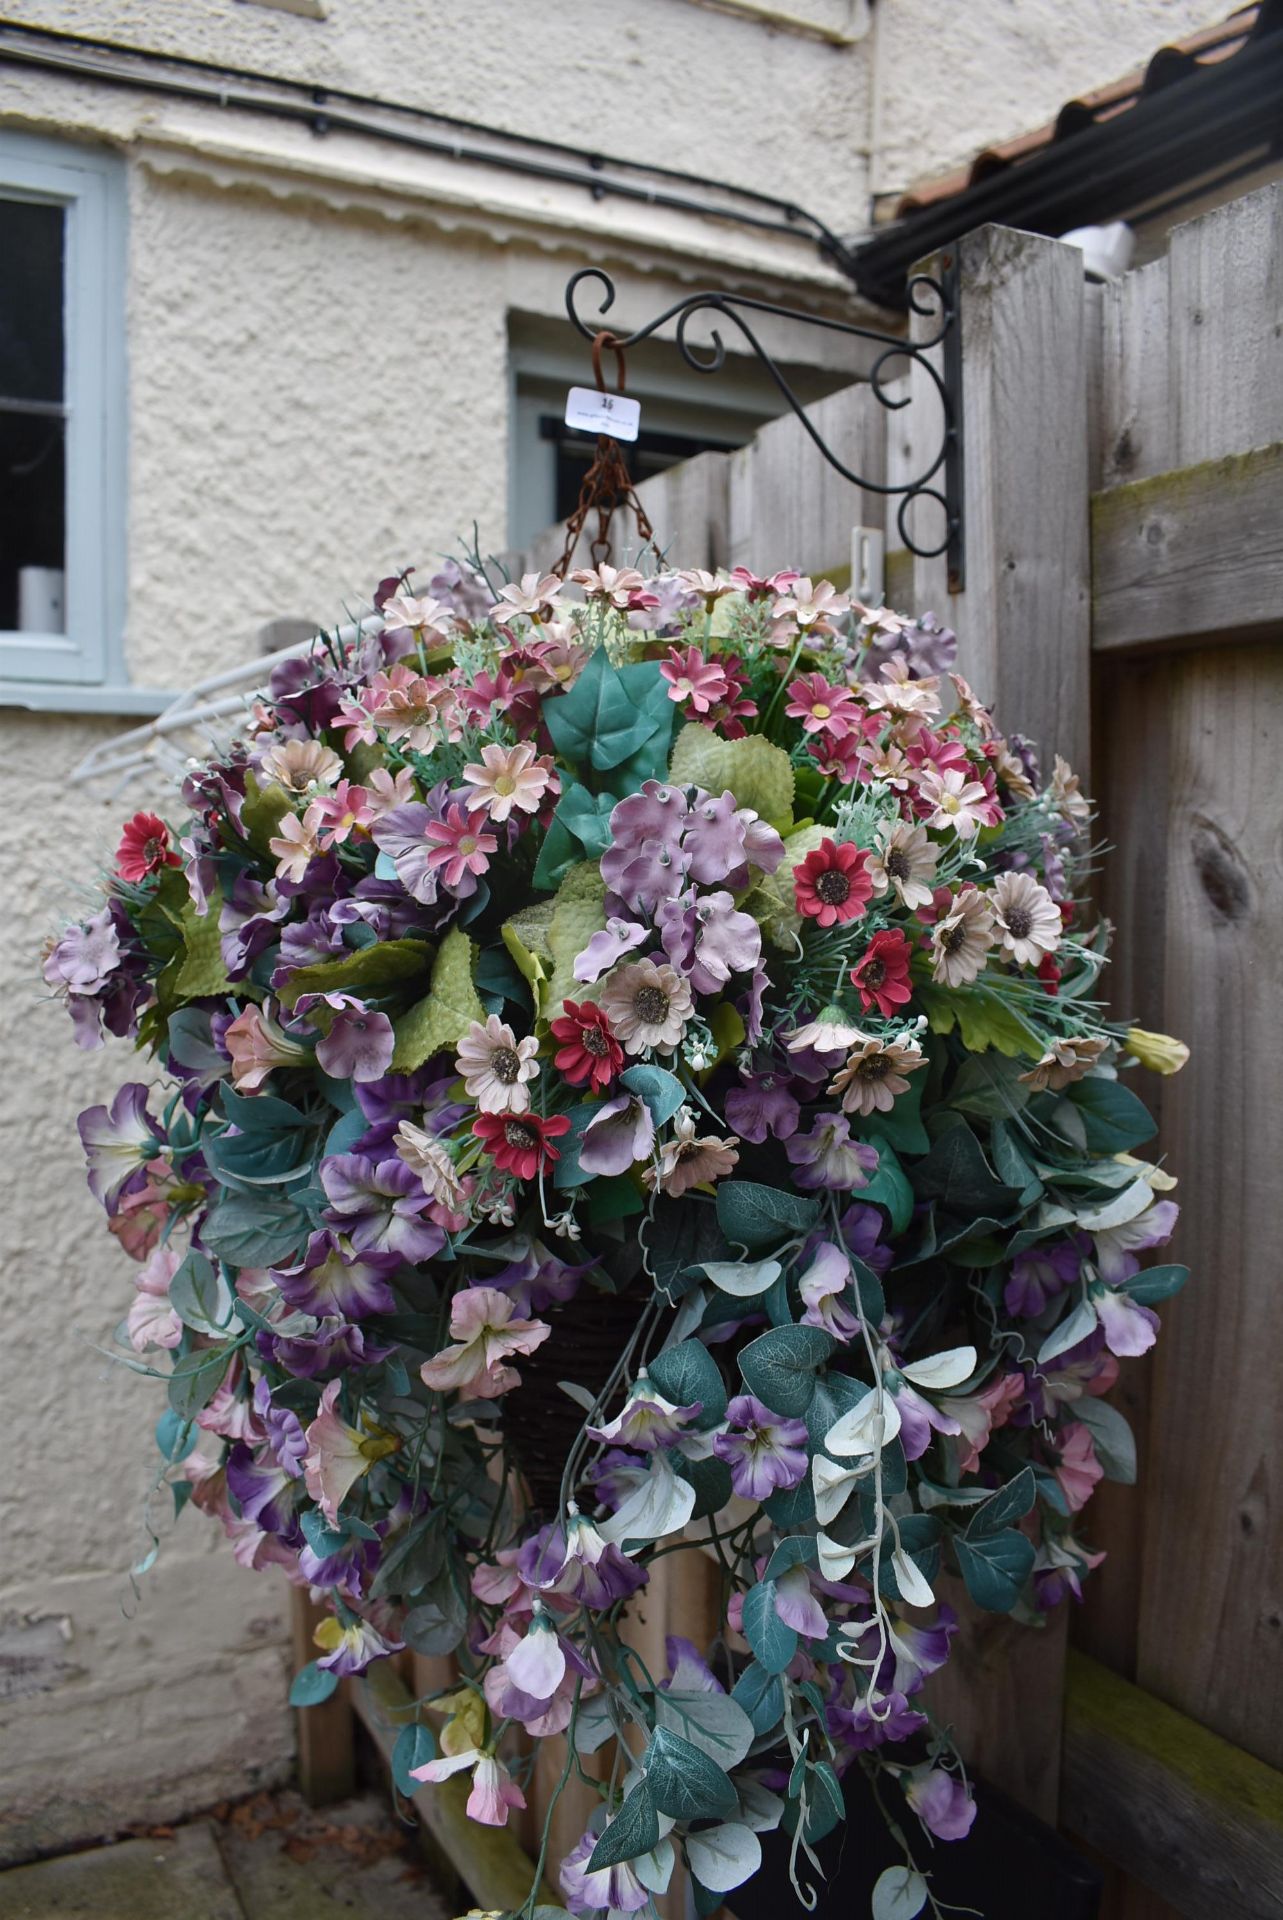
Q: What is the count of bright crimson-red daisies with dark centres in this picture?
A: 5